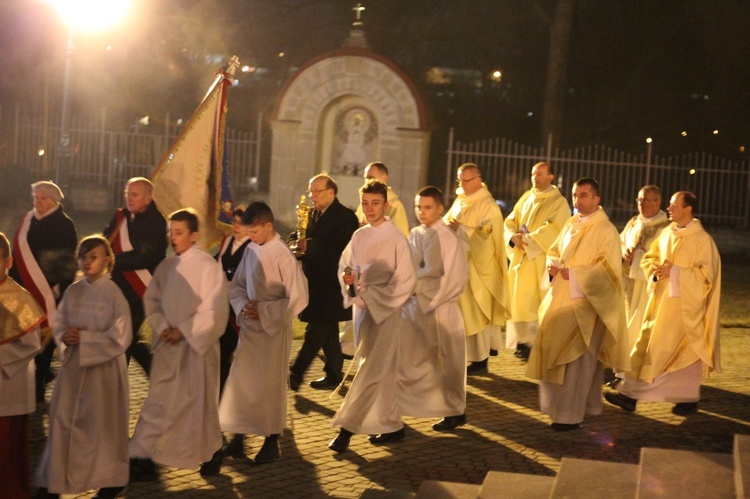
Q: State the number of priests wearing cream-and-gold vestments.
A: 6